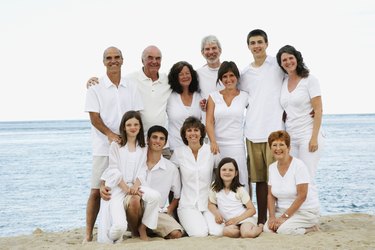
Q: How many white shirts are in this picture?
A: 12